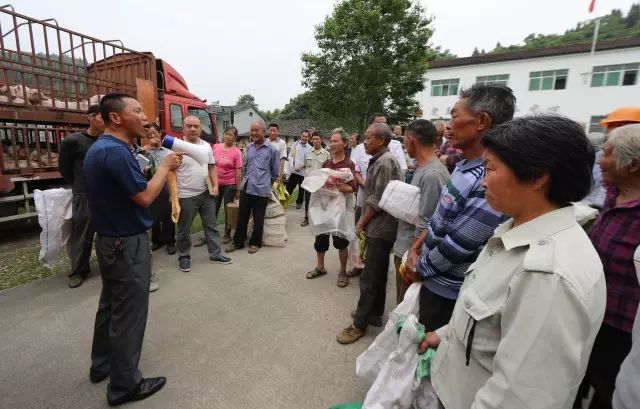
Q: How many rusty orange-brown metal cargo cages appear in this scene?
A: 1